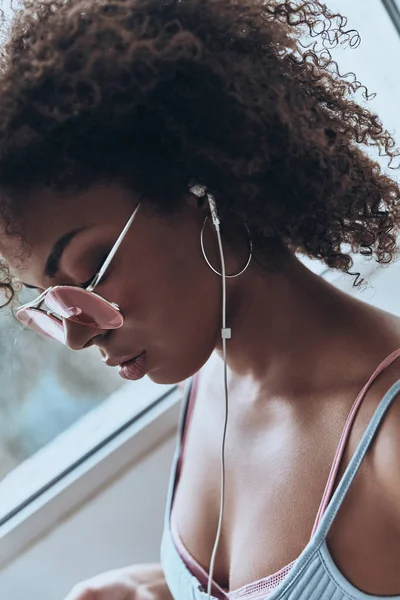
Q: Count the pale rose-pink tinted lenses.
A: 2